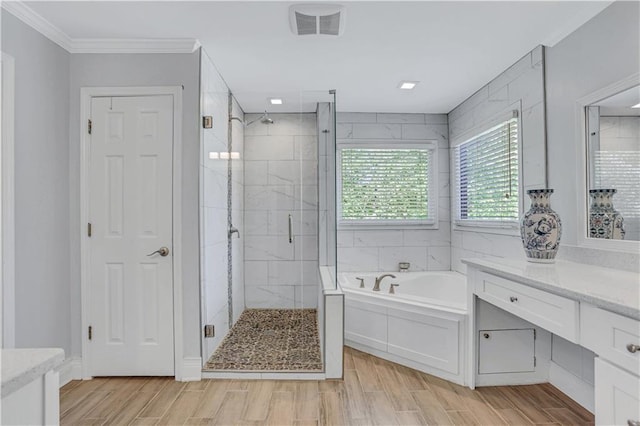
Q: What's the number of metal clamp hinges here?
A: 2